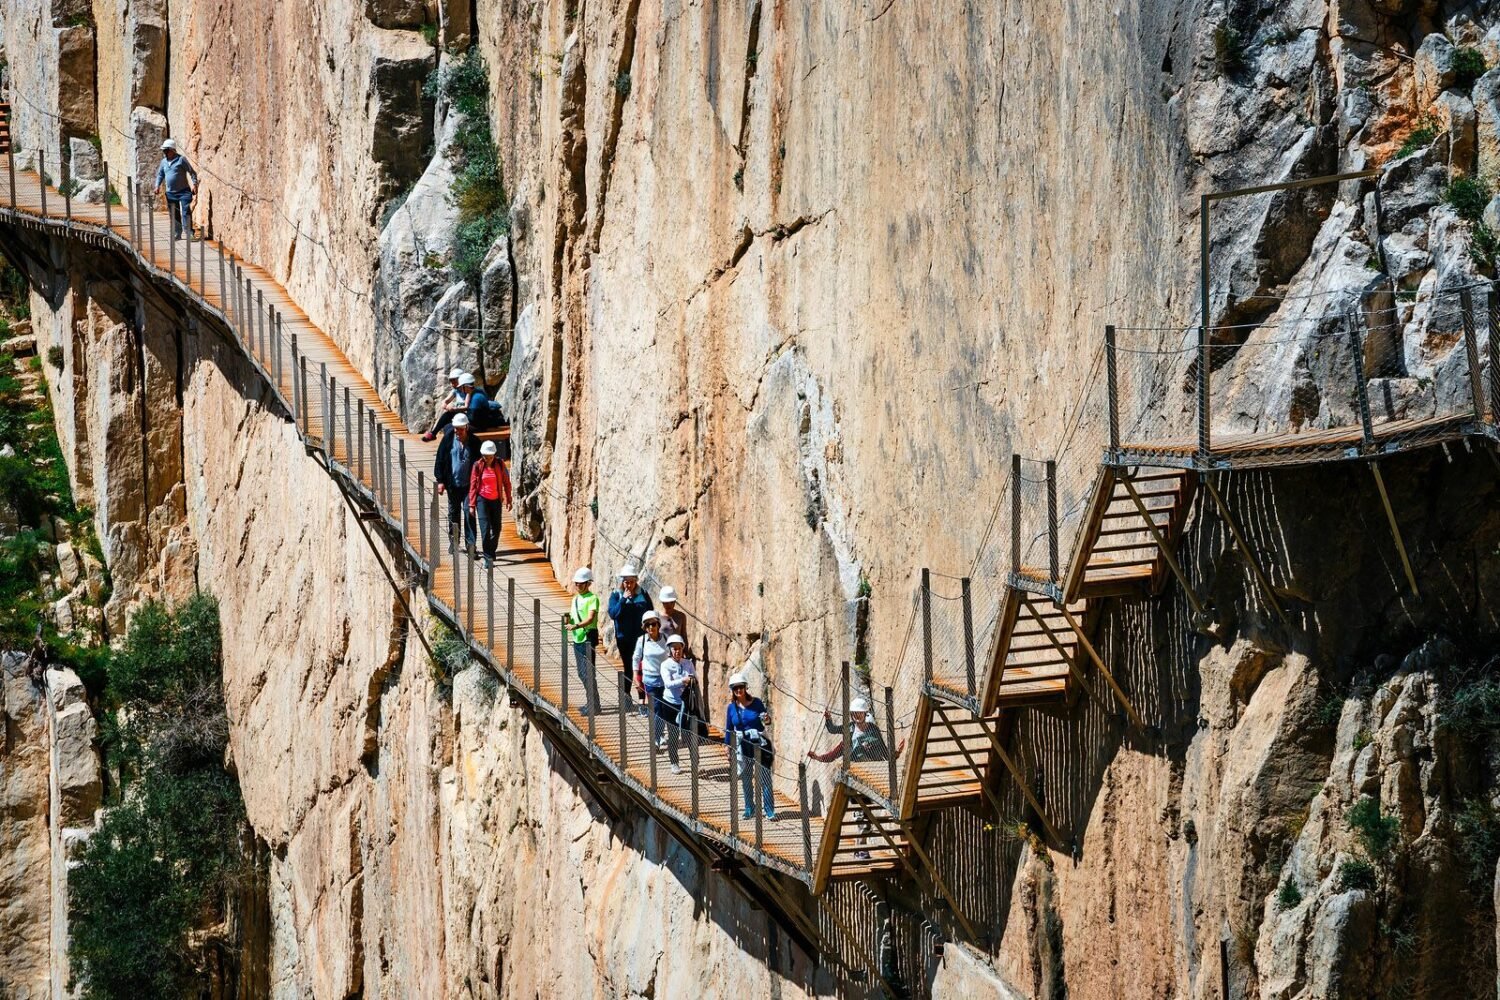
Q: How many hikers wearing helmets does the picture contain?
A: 12